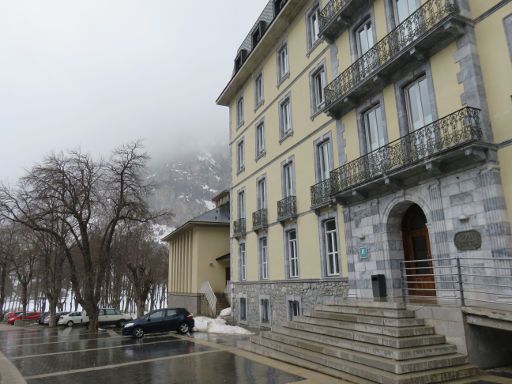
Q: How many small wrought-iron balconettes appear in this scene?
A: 4